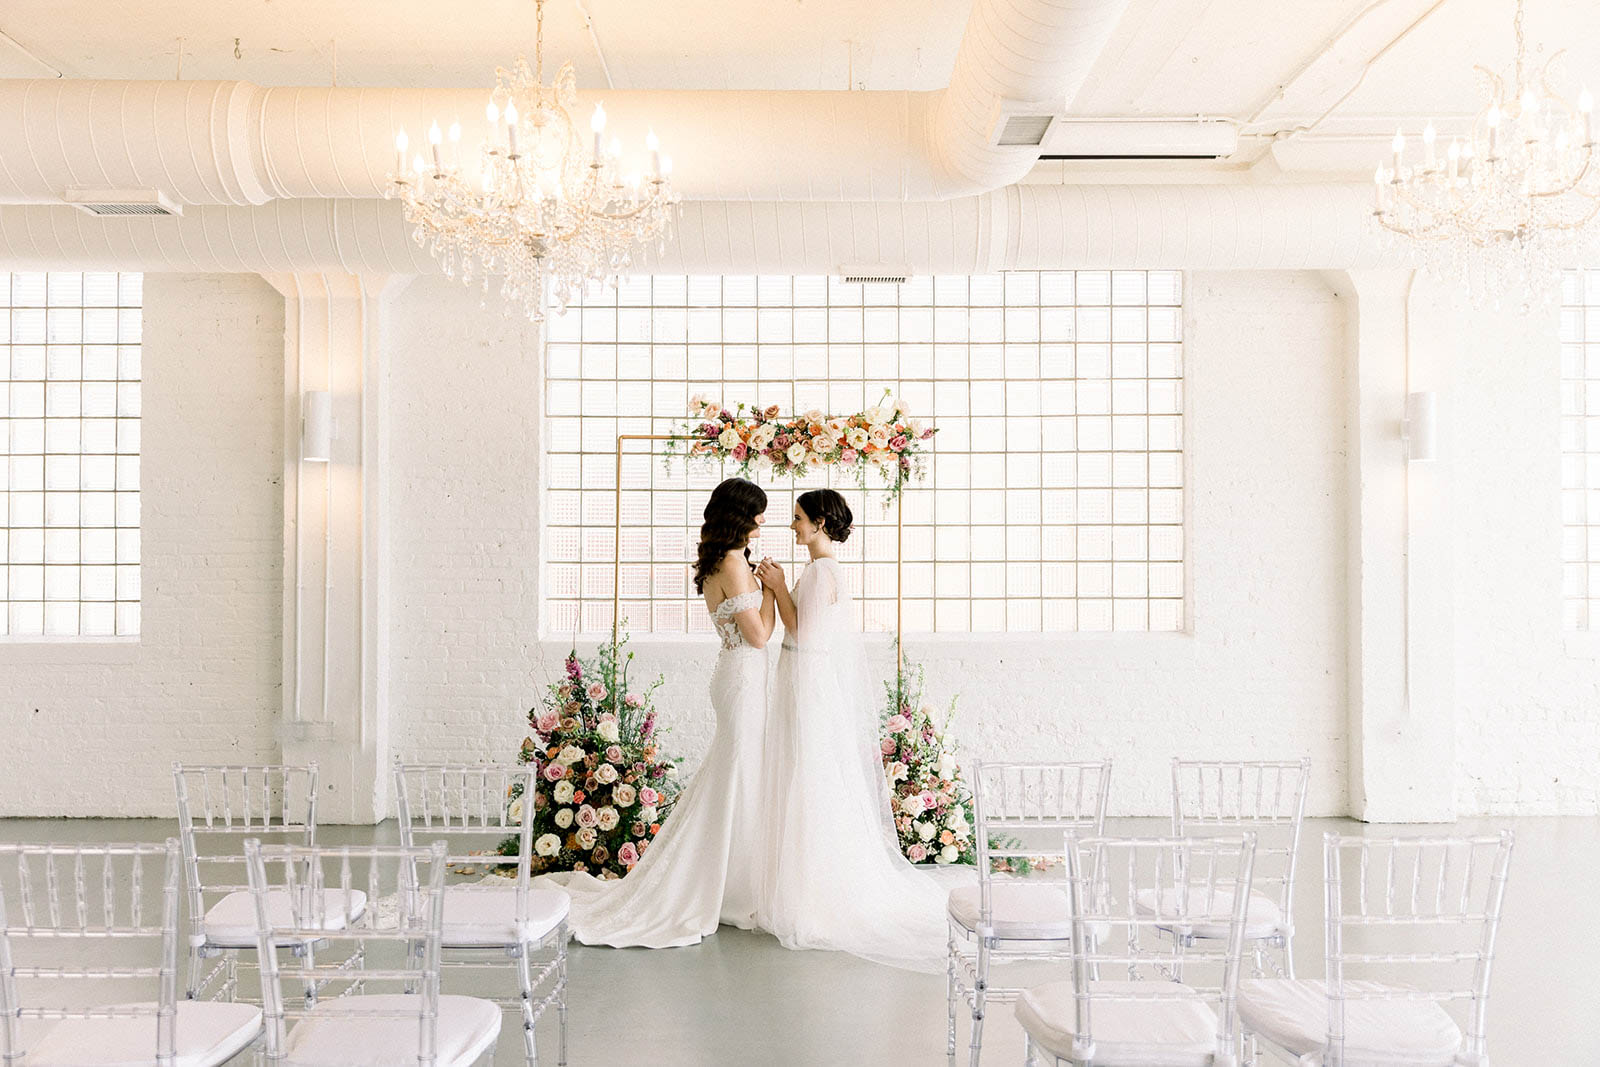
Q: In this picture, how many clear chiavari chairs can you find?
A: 8